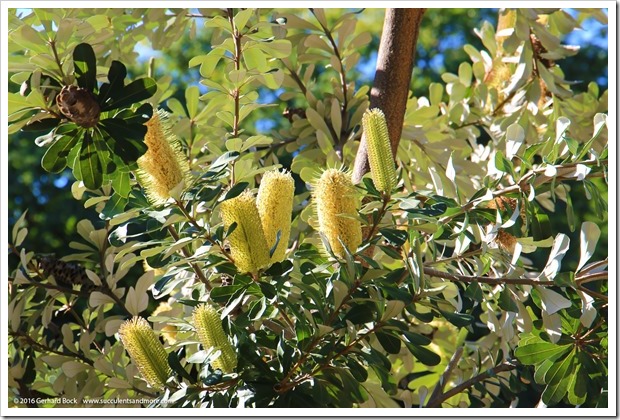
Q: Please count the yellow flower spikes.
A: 7